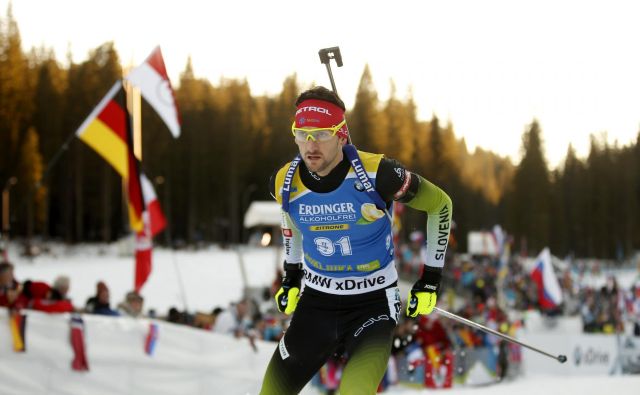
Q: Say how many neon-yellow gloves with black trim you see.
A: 2